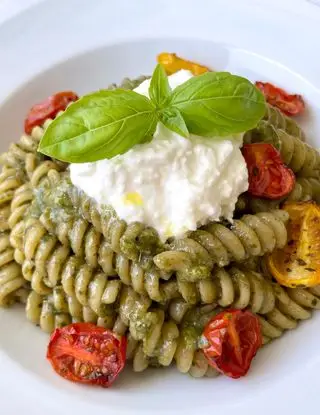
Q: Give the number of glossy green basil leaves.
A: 4